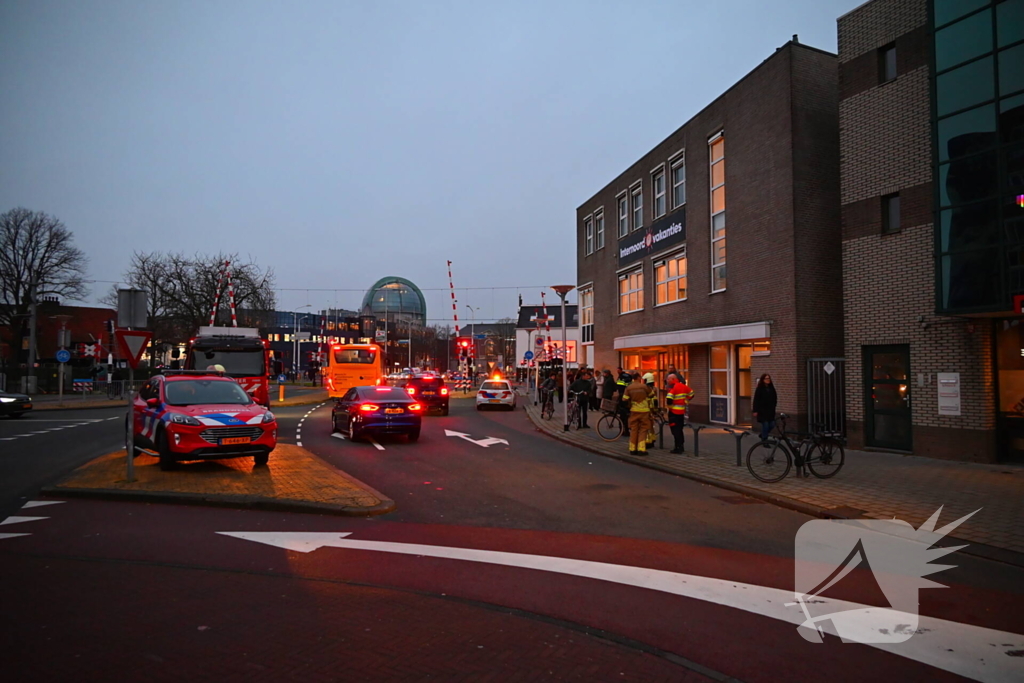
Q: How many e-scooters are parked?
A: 0